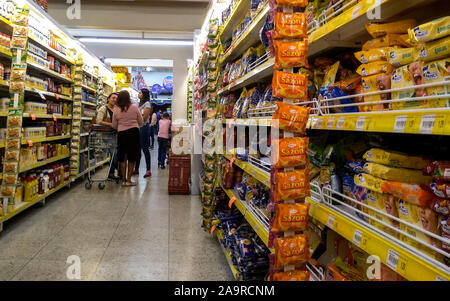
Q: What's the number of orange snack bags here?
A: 10